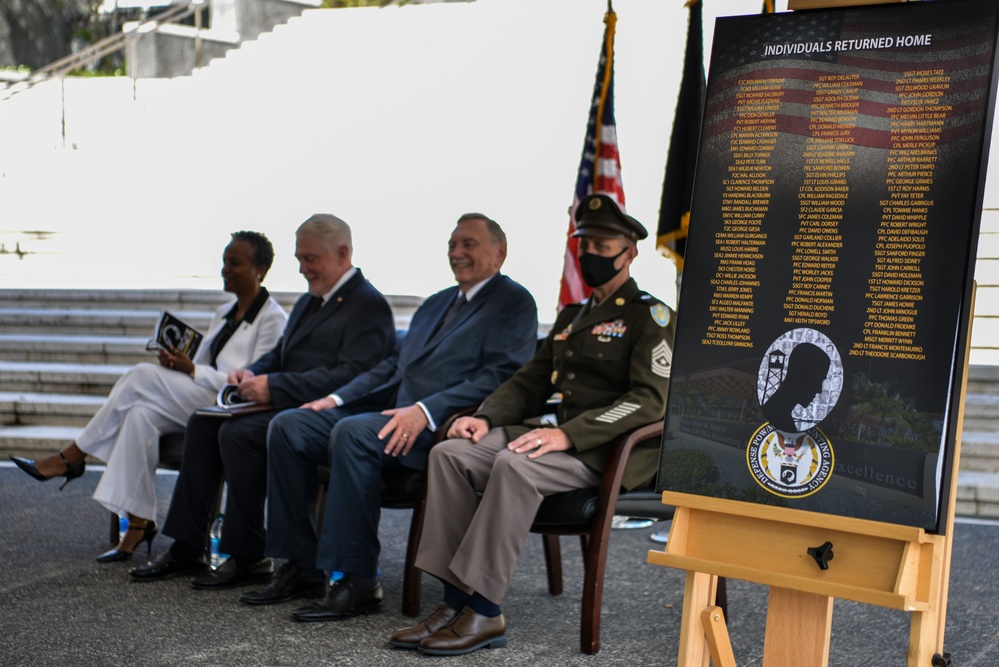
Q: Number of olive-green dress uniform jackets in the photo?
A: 1